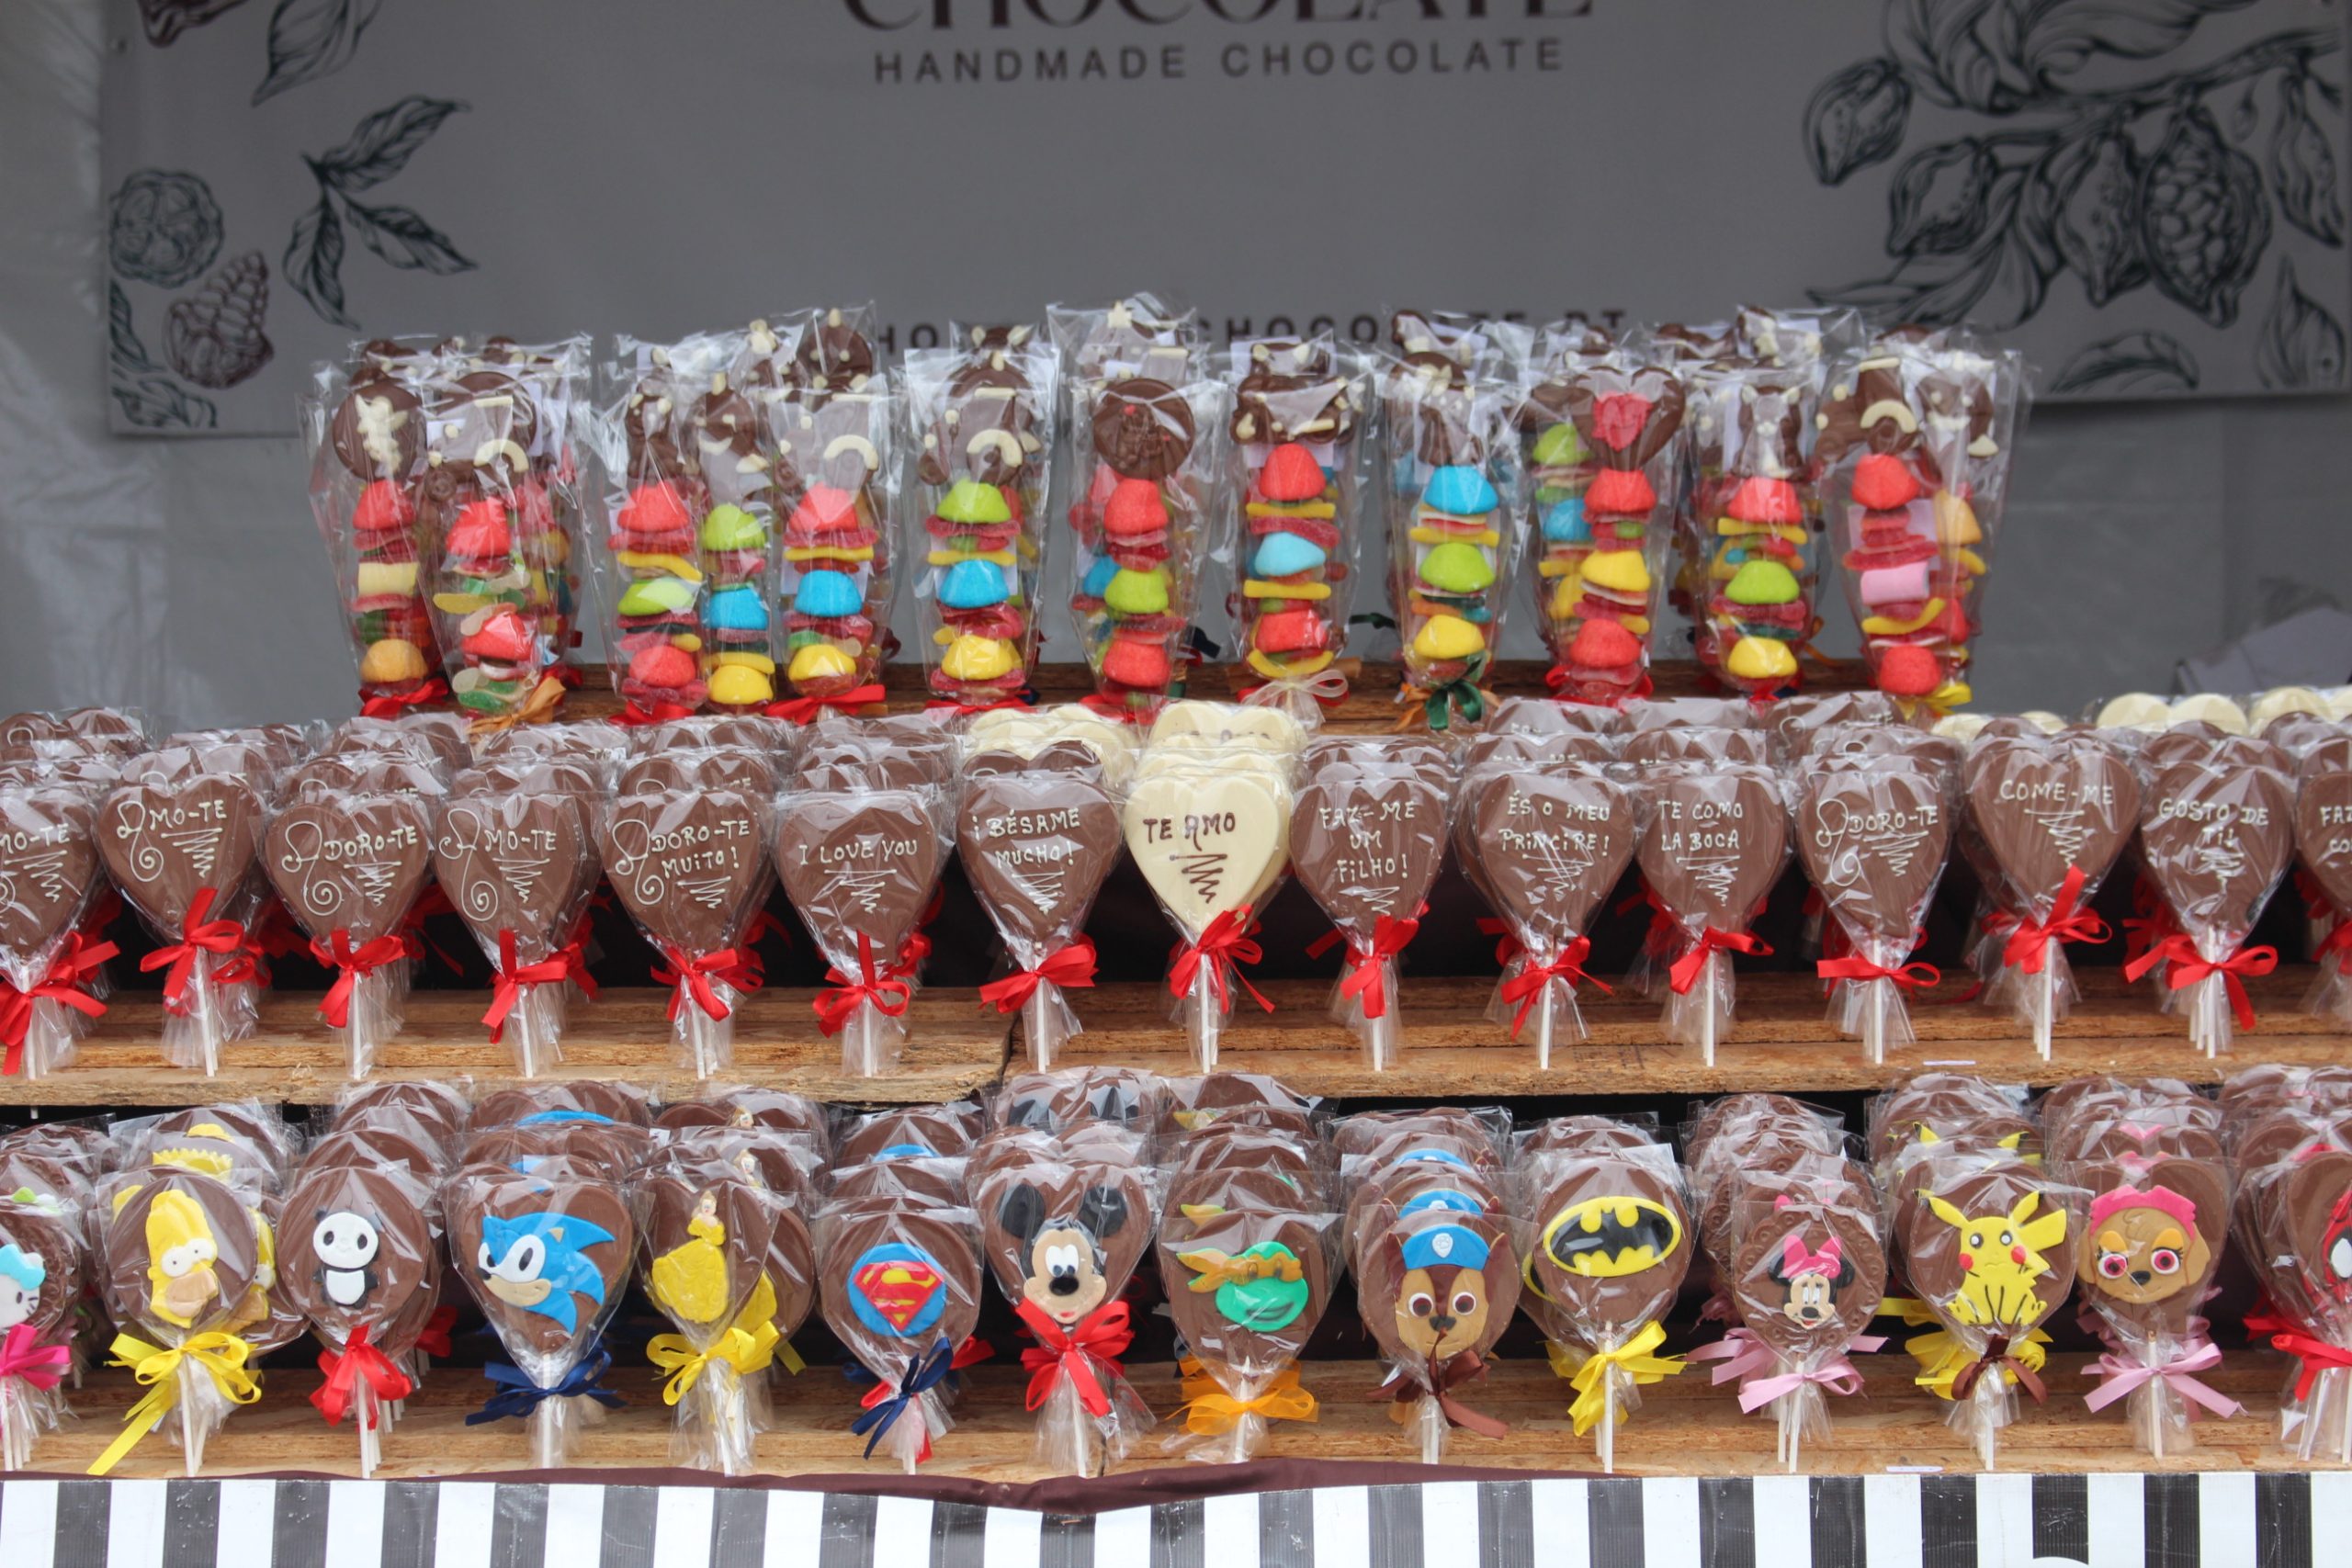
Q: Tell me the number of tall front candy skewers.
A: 12